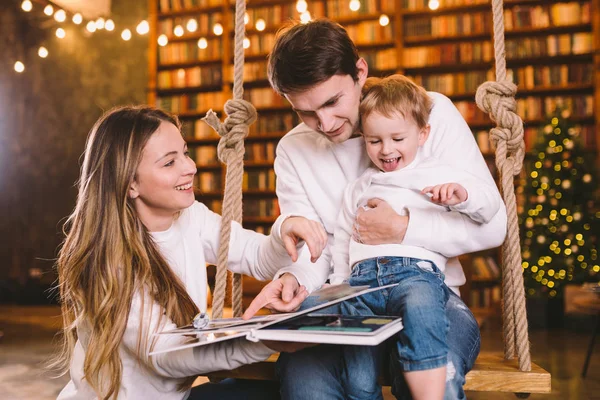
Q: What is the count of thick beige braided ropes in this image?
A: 2